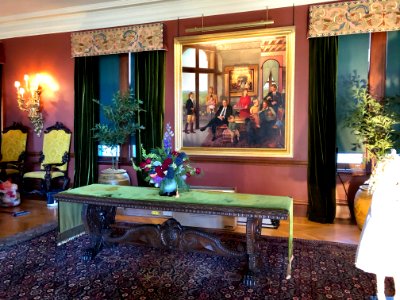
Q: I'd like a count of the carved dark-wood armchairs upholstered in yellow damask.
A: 2